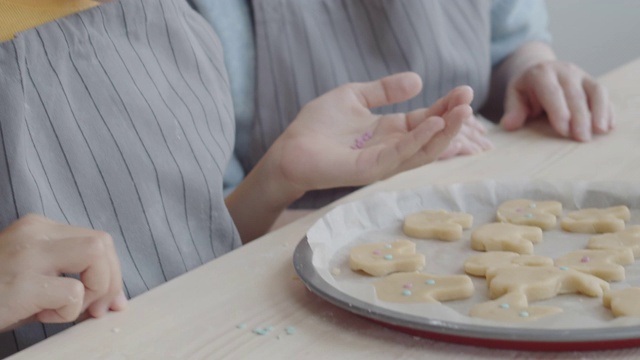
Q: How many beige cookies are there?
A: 12